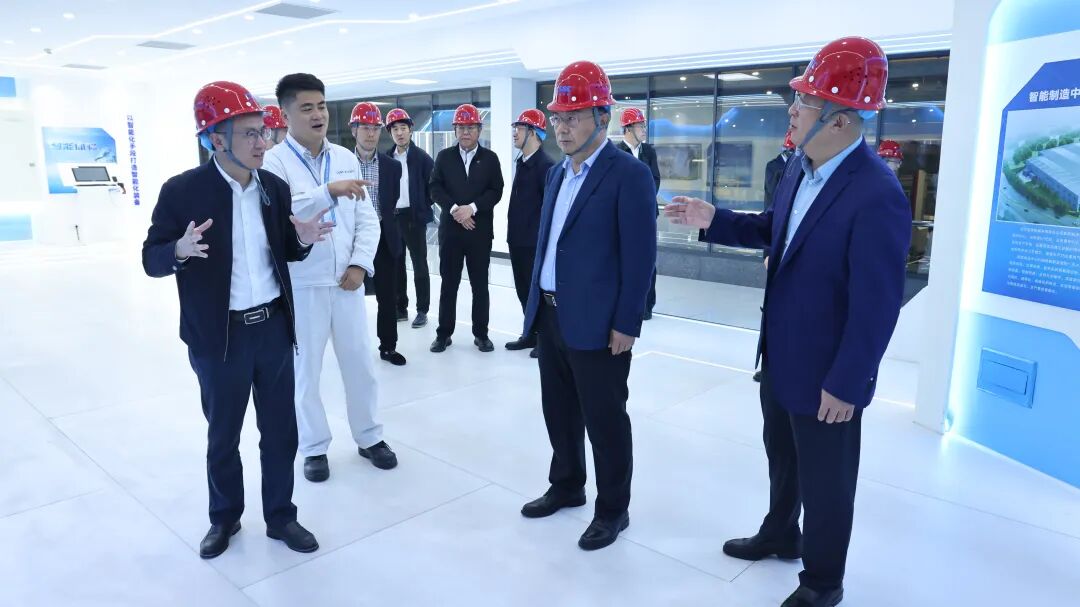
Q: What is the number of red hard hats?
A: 11